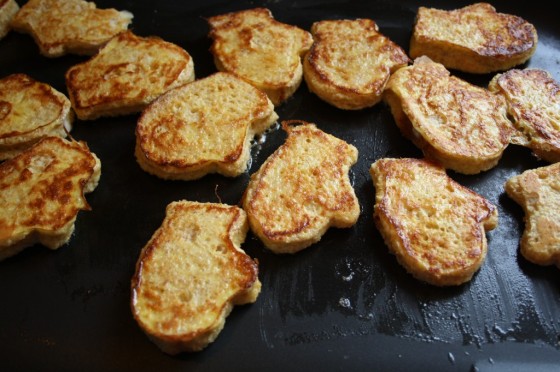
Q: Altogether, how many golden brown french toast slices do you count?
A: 15